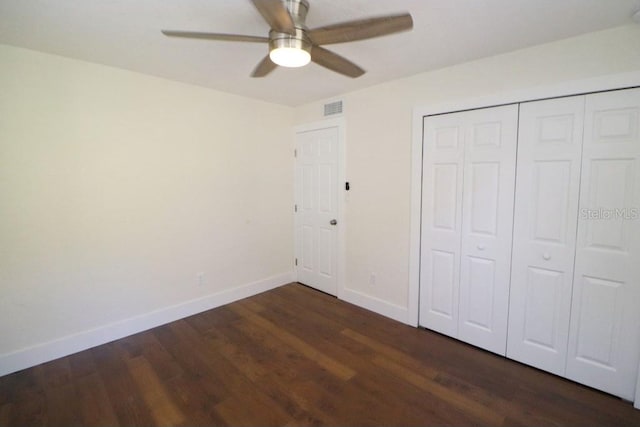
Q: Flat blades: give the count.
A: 5